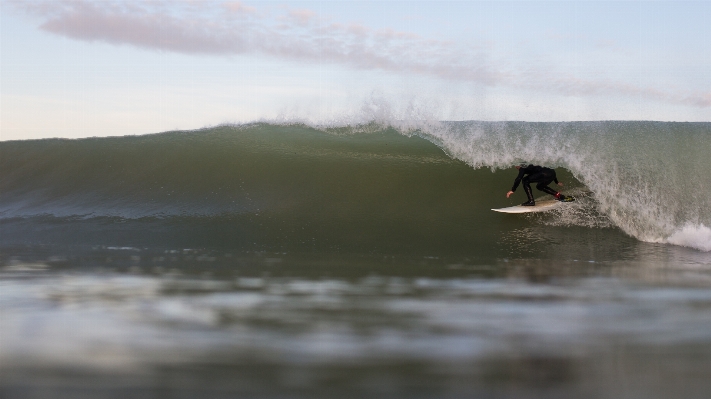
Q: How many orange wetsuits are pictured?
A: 0